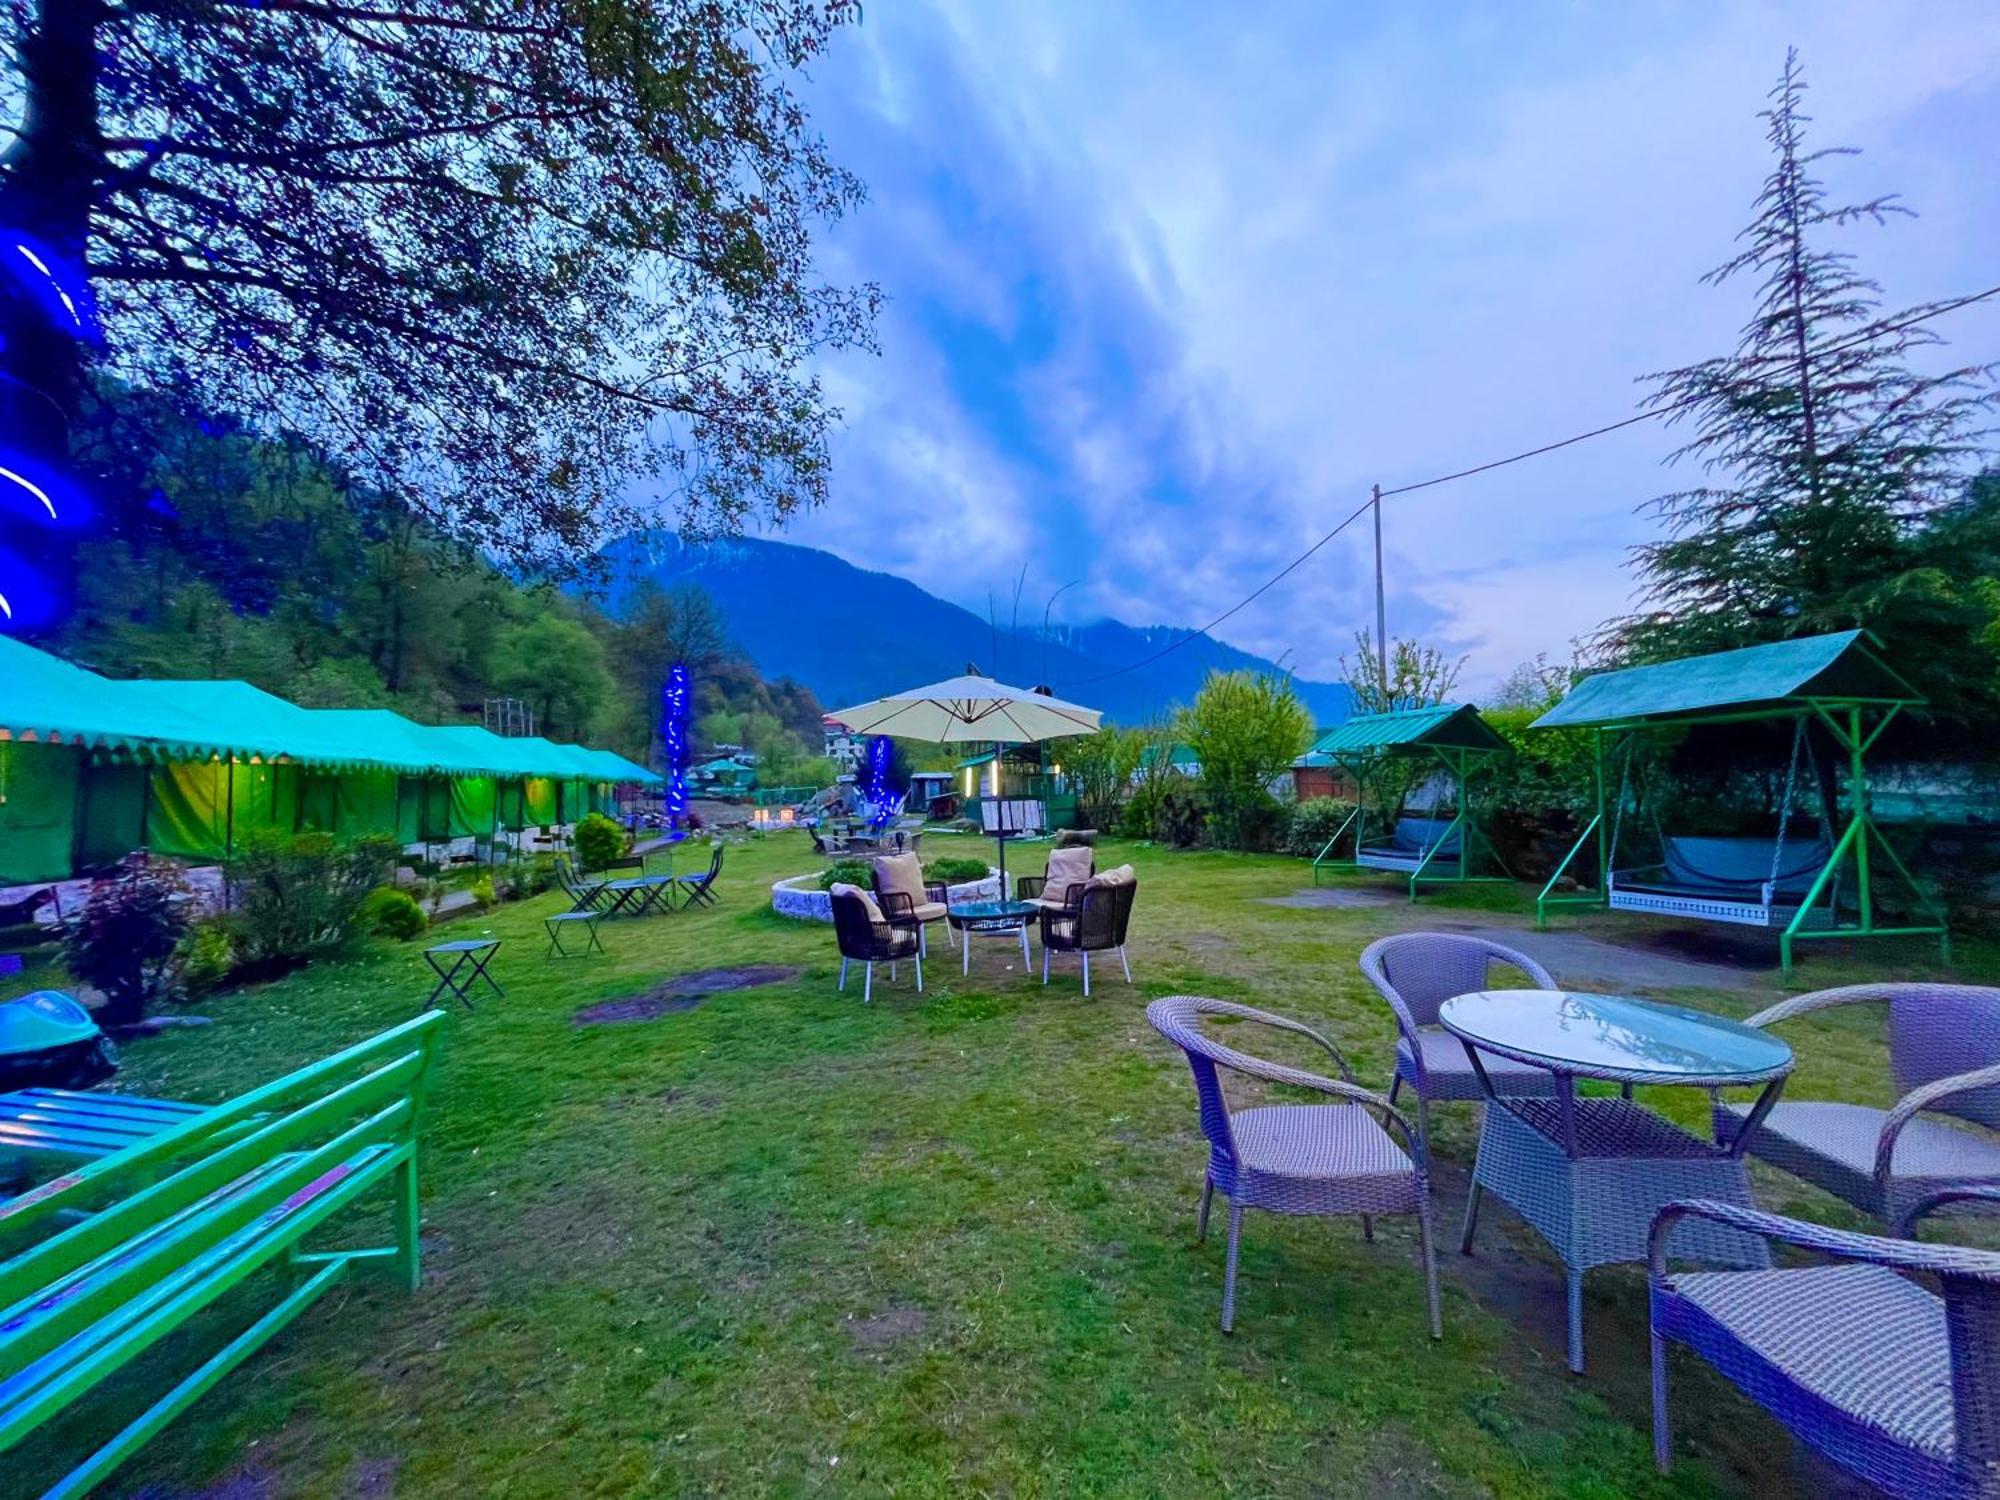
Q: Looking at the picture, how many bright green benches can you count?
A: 1